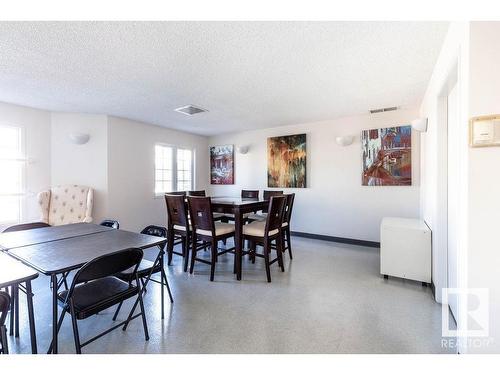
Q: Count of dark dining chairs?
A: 8